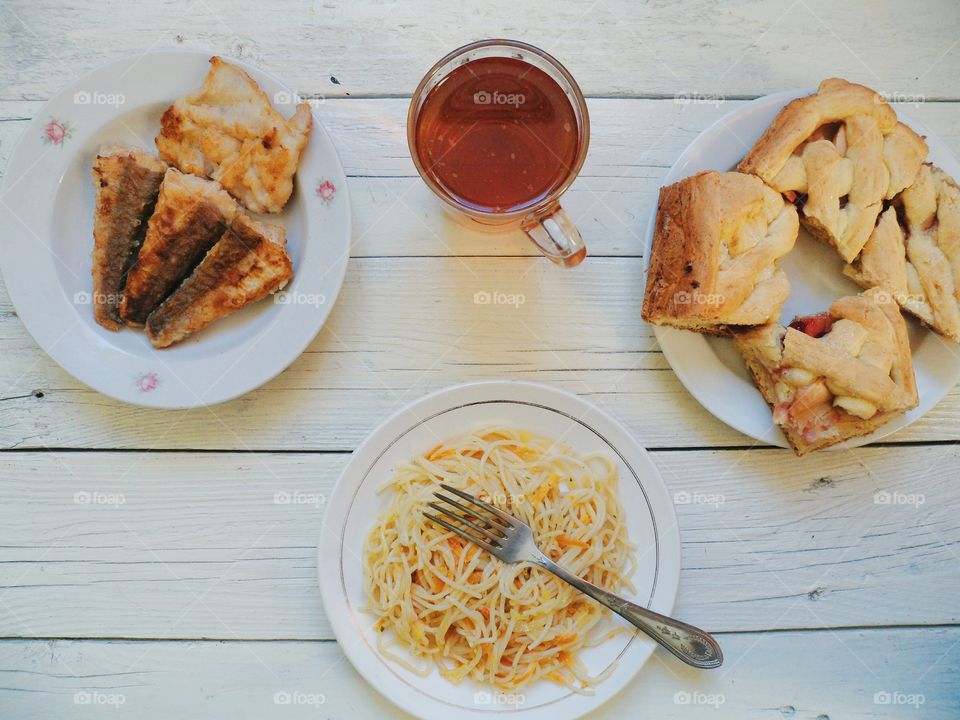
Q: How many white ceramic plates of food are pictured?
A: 3